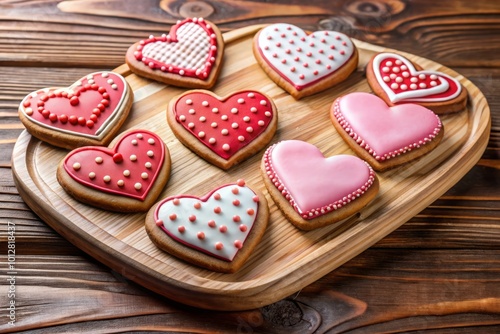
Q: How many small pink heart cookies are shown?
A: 2